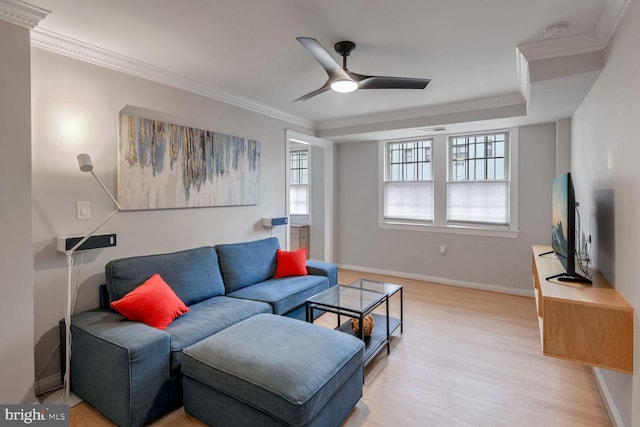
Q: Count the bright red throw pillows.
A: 2